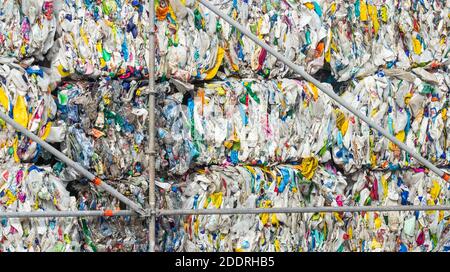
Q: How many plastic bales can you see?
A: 12